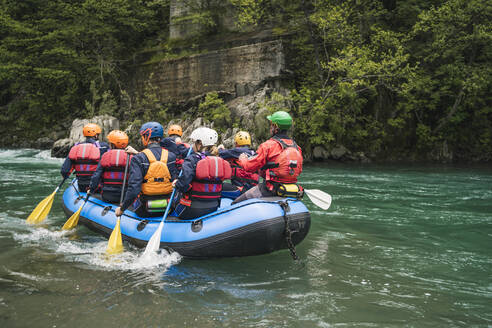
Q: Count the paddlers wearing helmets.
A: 7